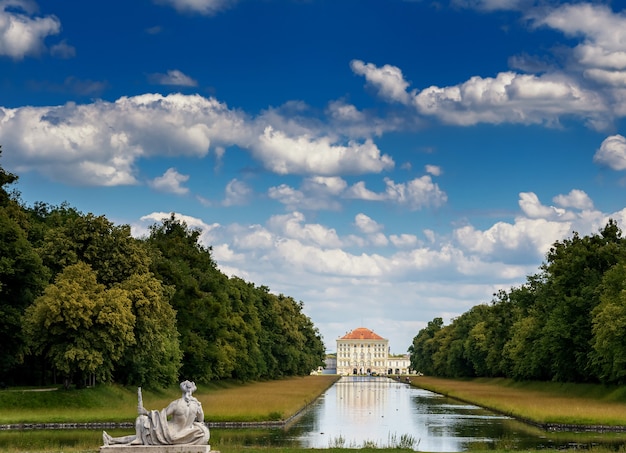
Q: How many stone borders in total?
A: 2